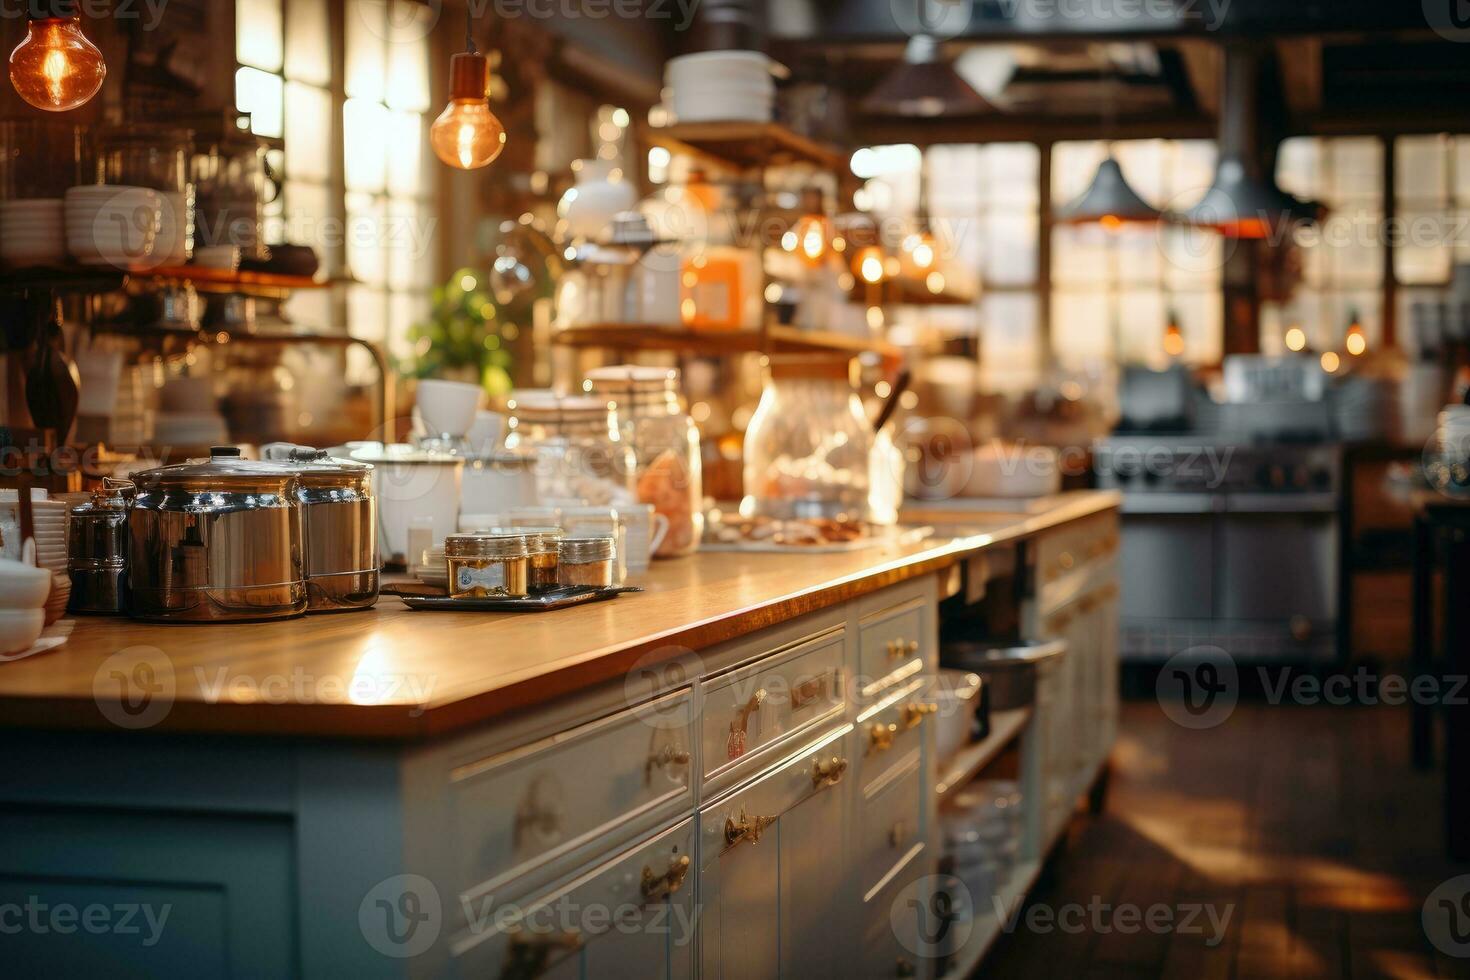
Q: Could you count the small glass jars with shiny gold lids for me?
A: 3